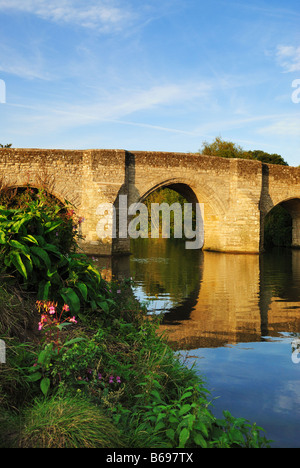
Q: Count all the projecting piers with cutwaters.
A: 2